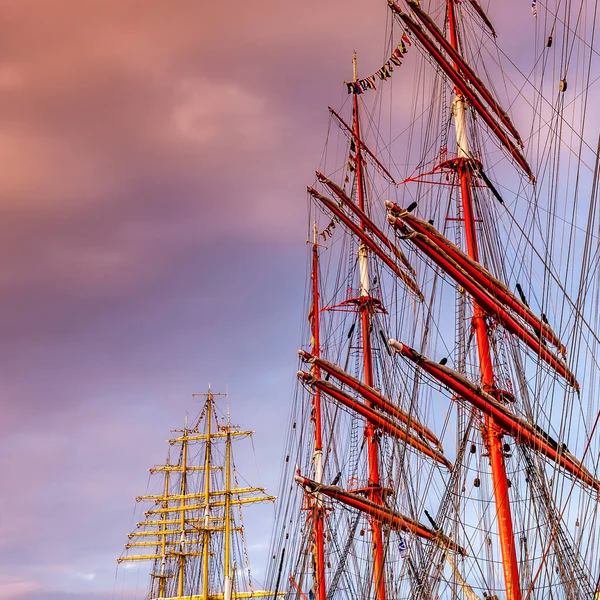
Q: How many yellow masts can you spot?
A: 4